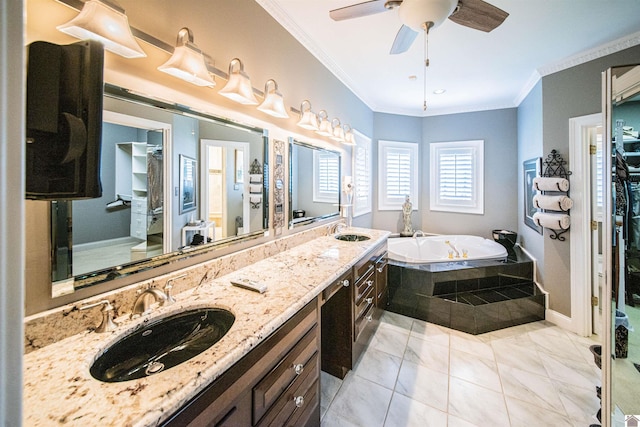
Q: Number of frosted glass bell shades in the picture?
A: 8